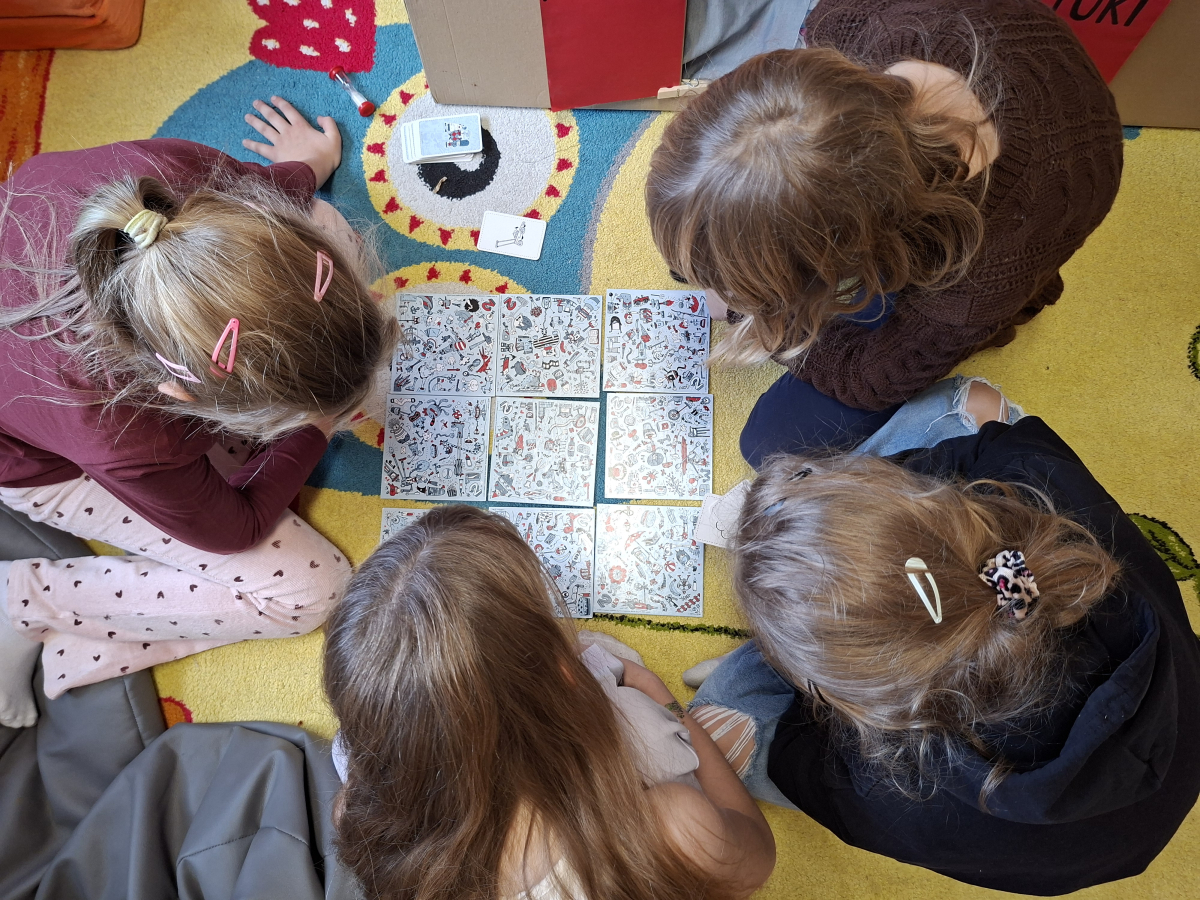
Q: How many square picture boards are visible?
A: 9